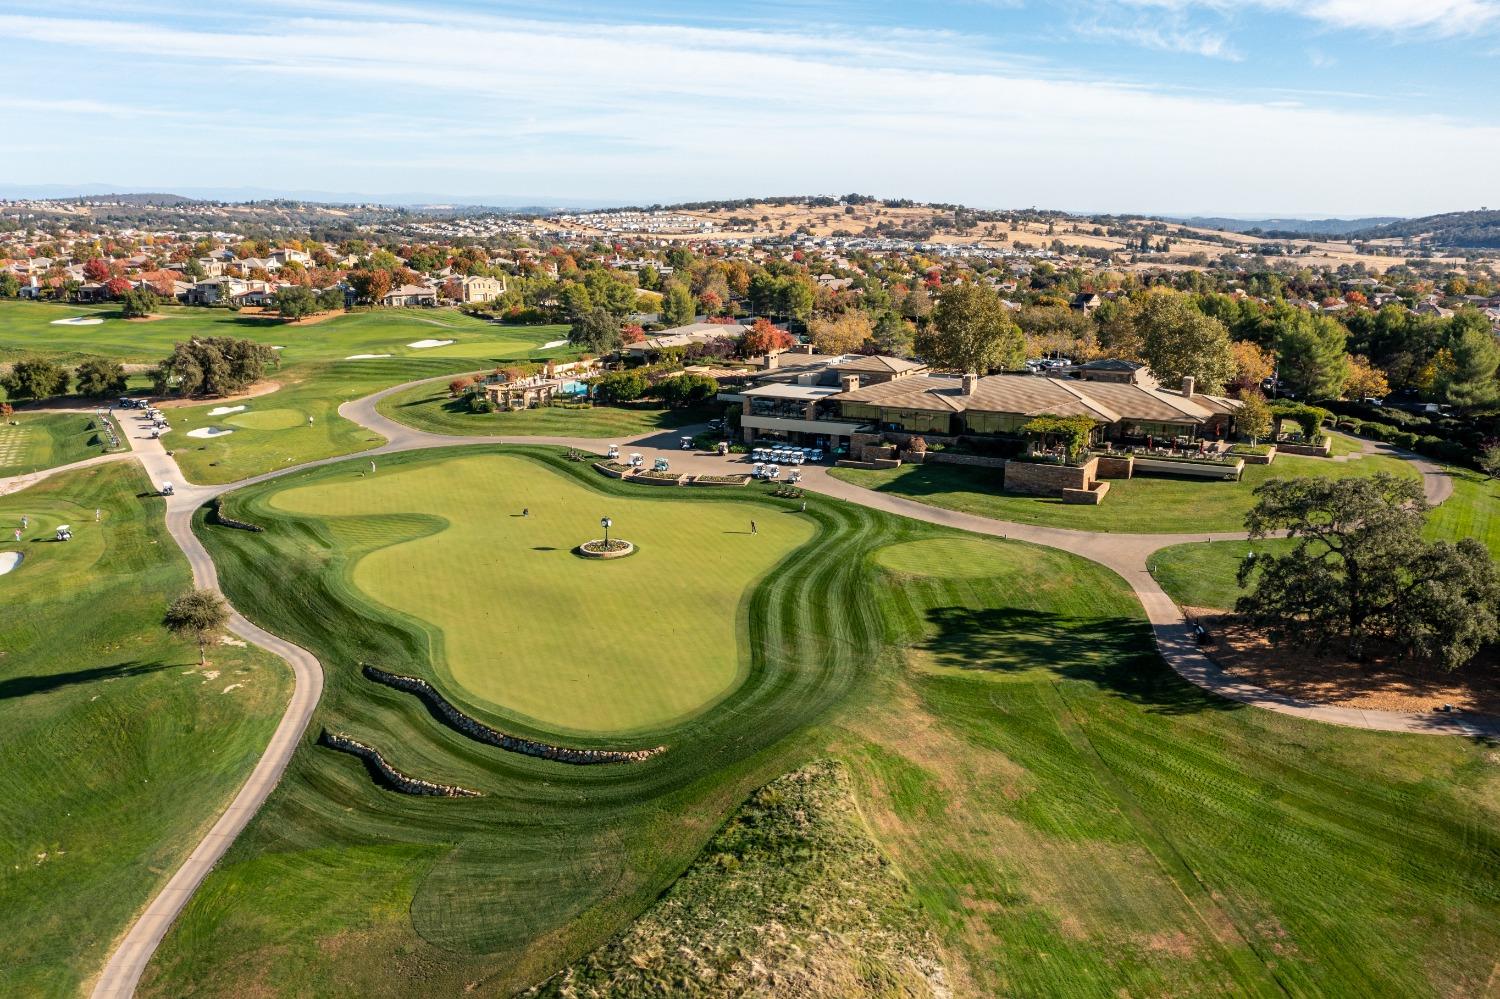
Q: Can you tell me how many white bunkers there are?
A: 8